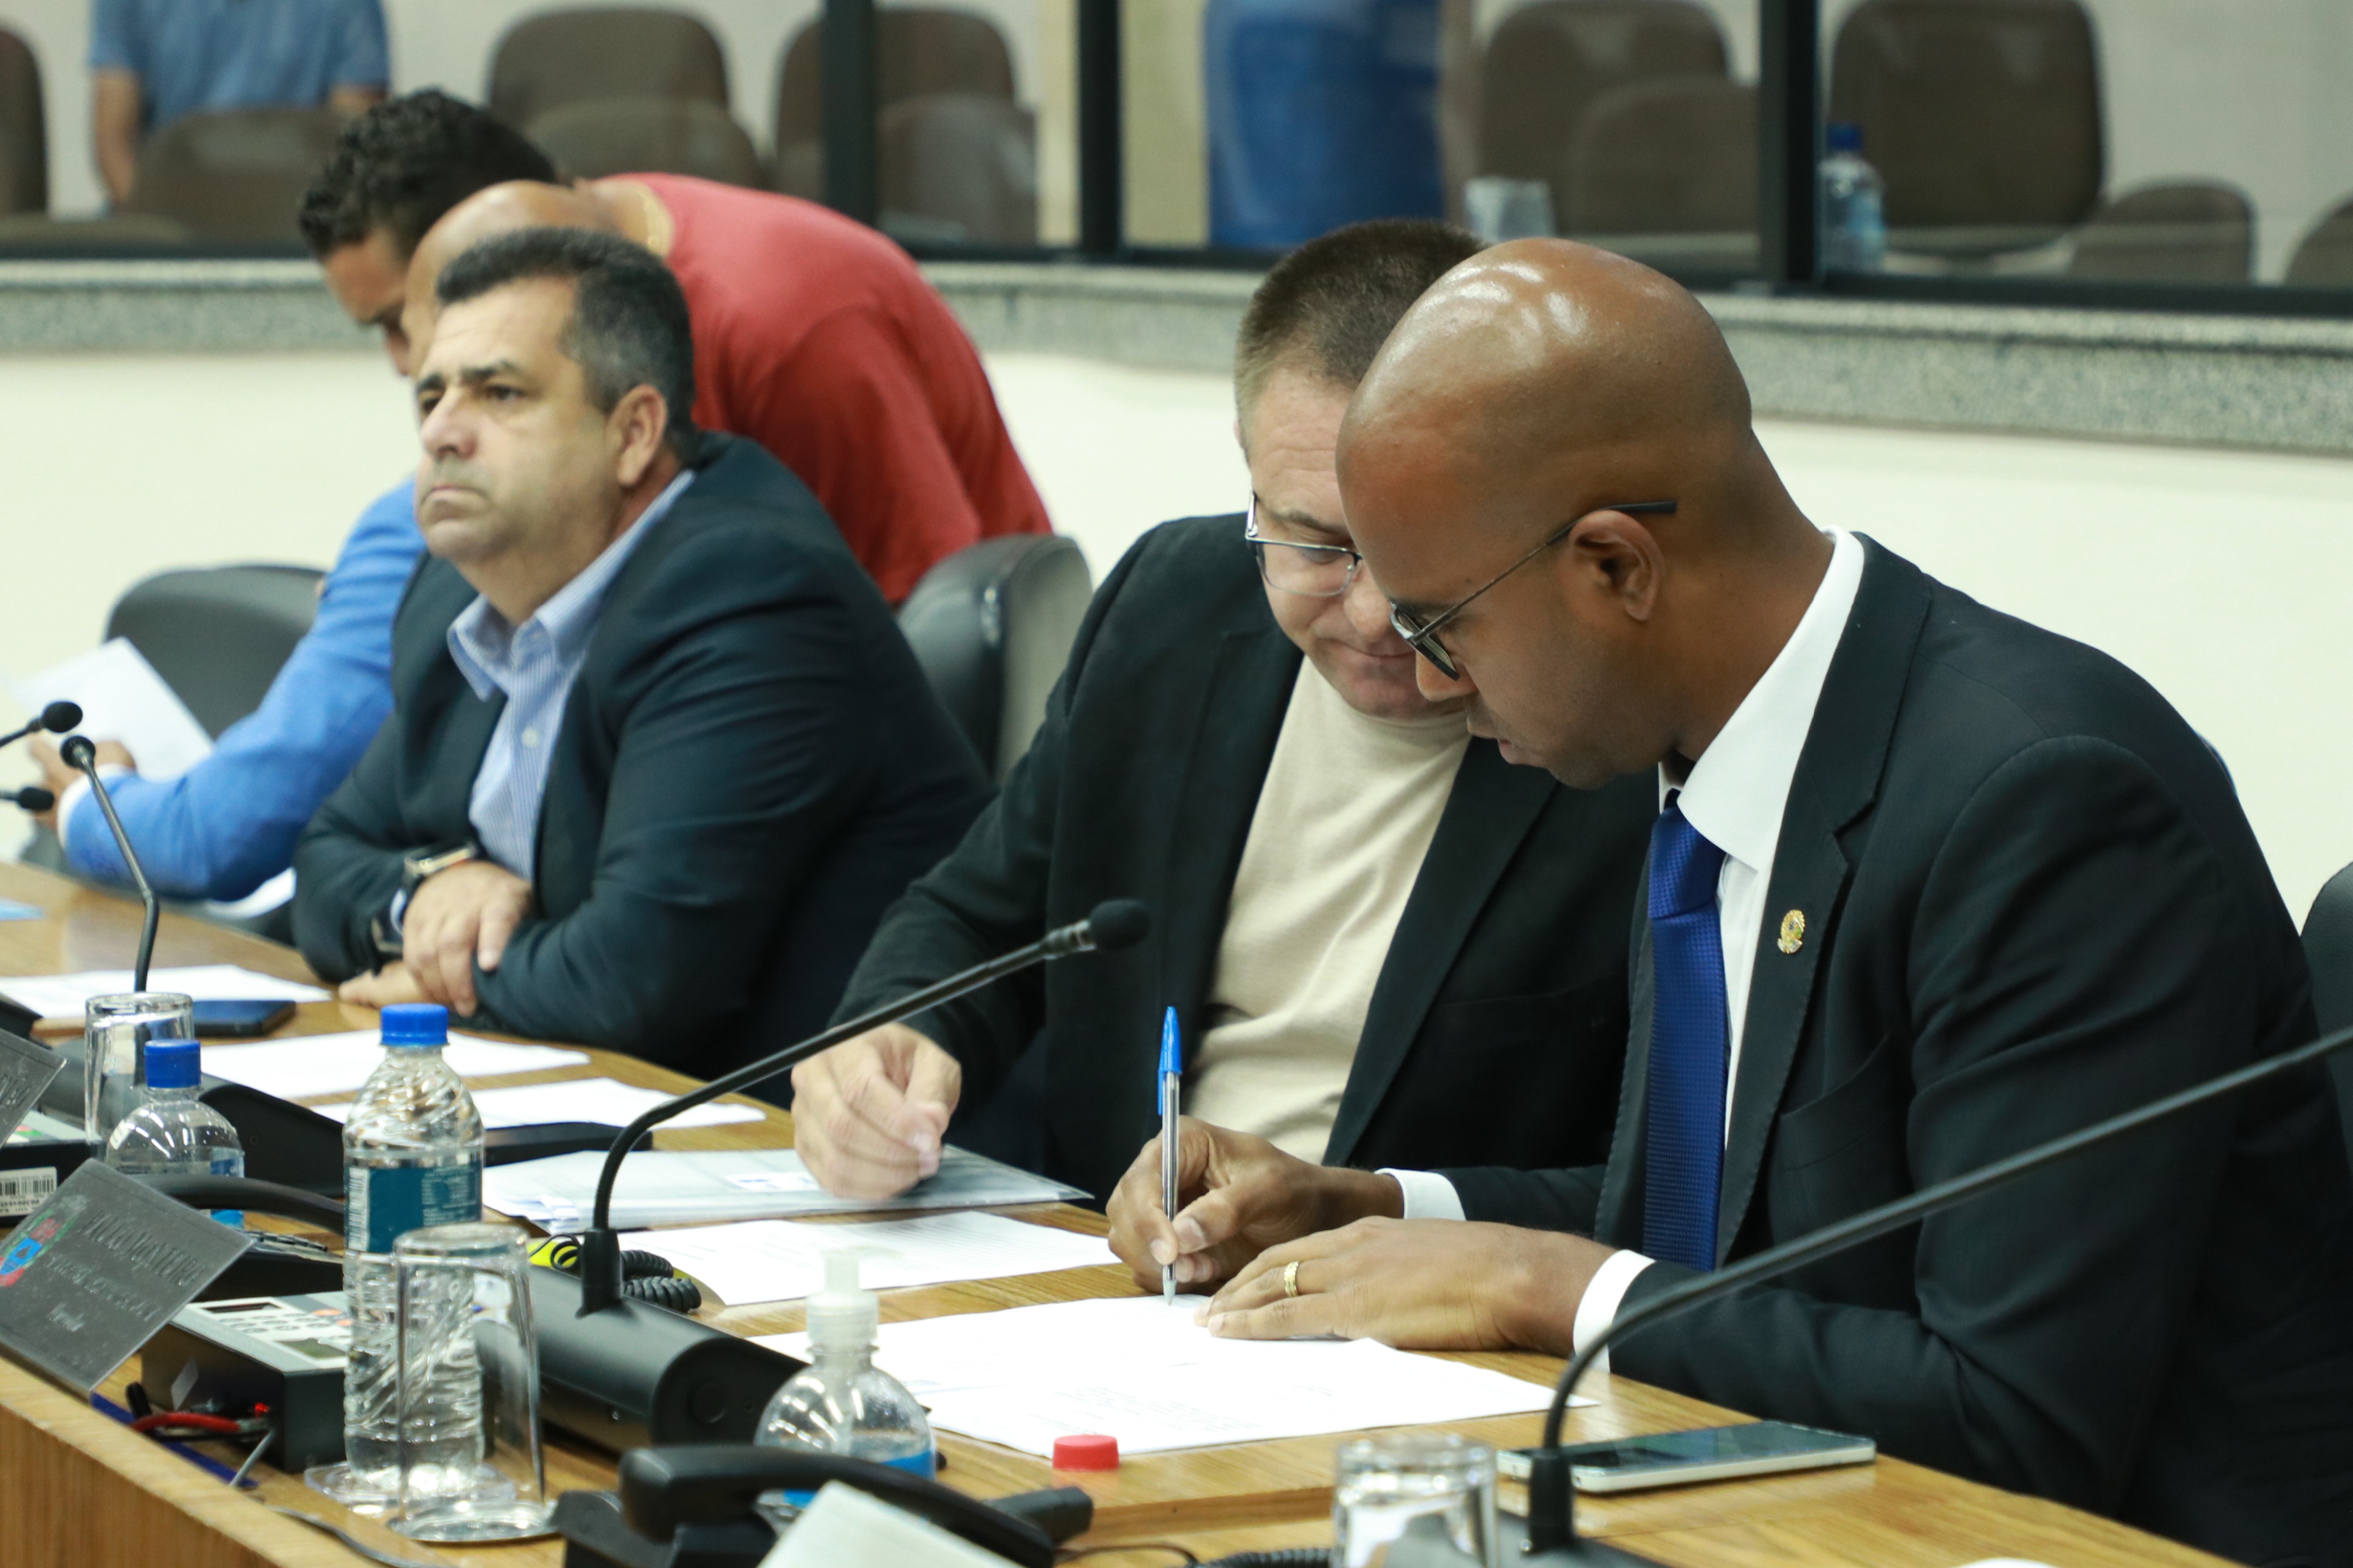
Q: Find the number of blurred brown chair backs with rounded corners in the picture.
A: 11